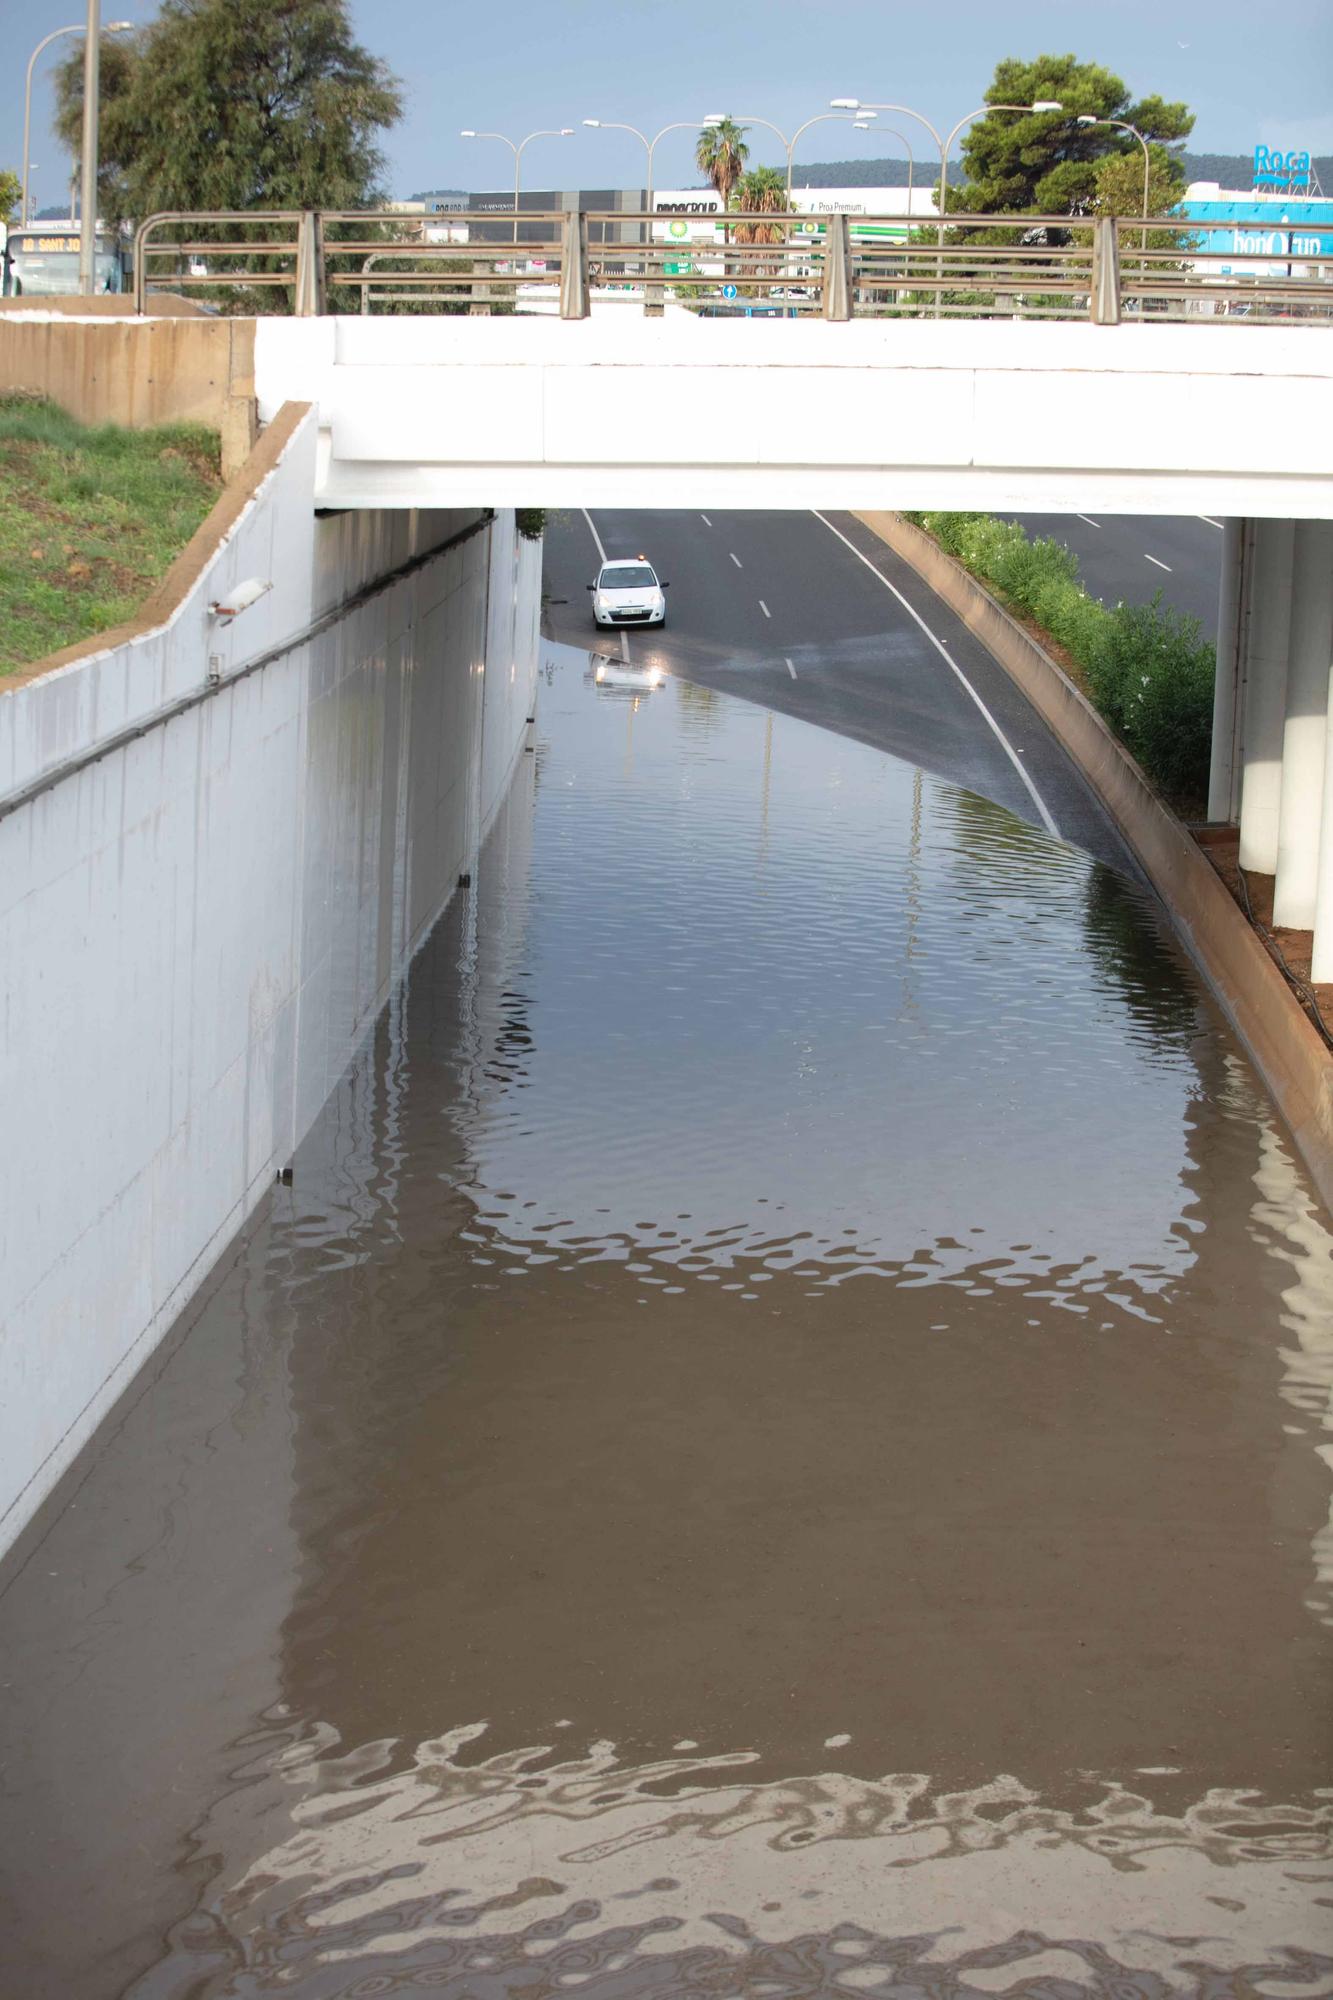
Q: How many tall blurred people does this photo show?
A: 0